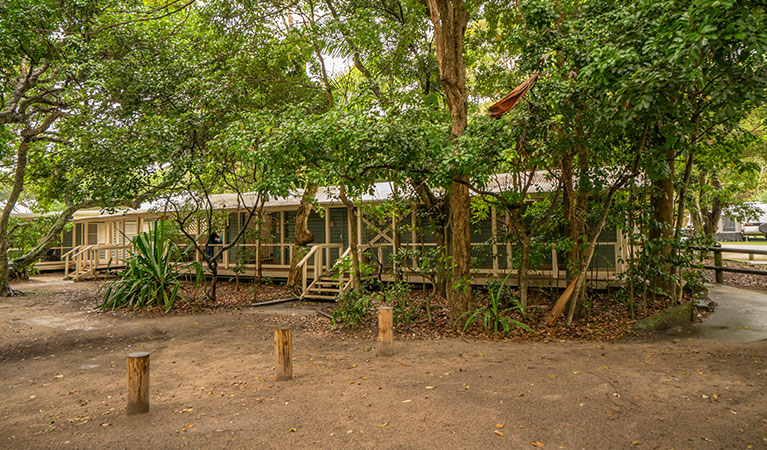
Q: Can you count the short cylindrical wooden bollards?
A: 3